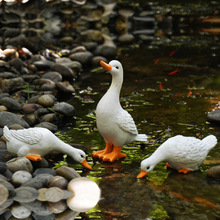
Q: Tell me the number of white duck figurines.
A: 3